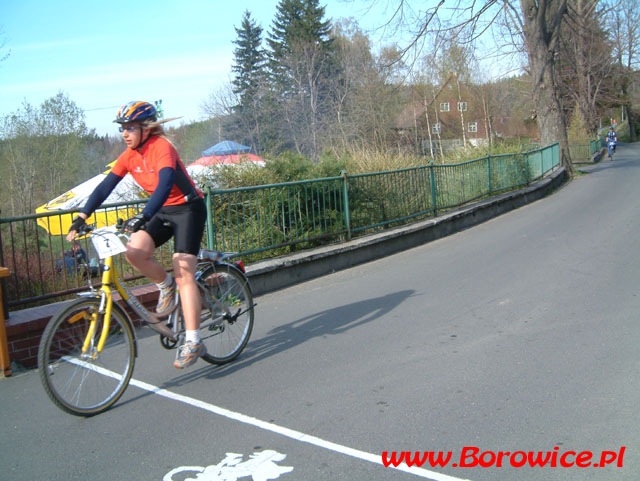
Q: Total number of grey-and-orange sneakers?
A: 2